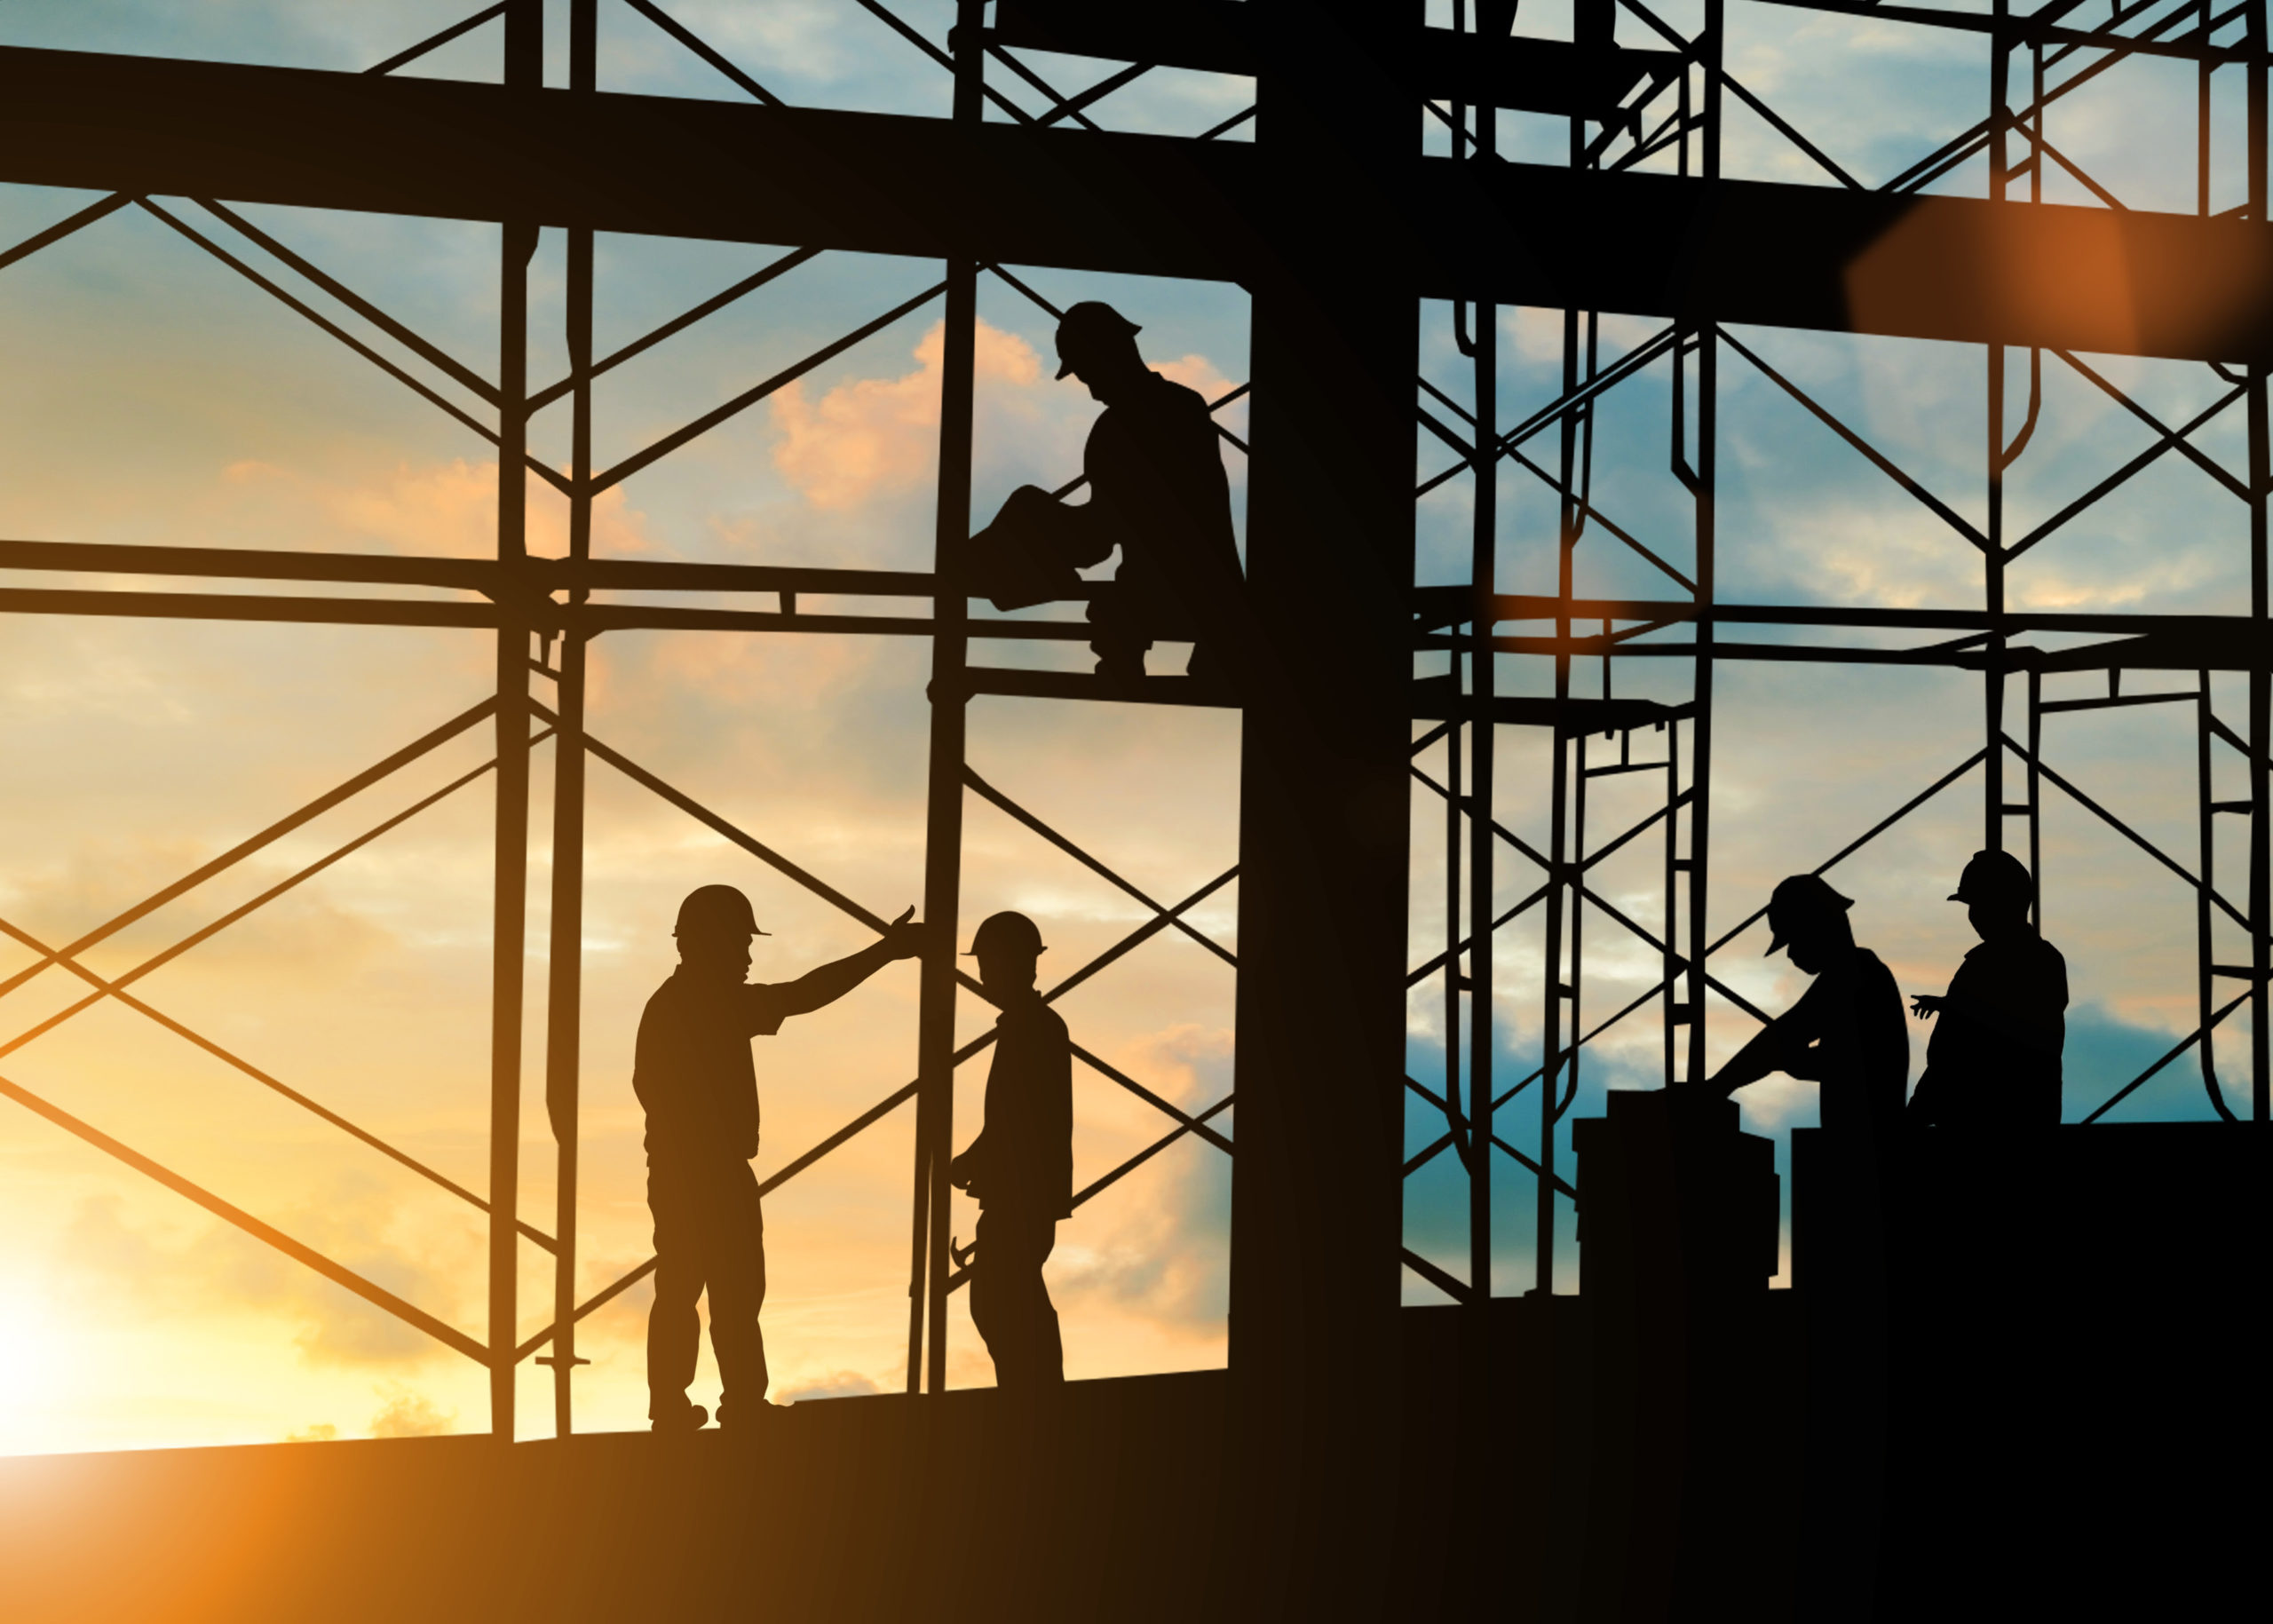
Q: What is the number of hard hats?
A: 5